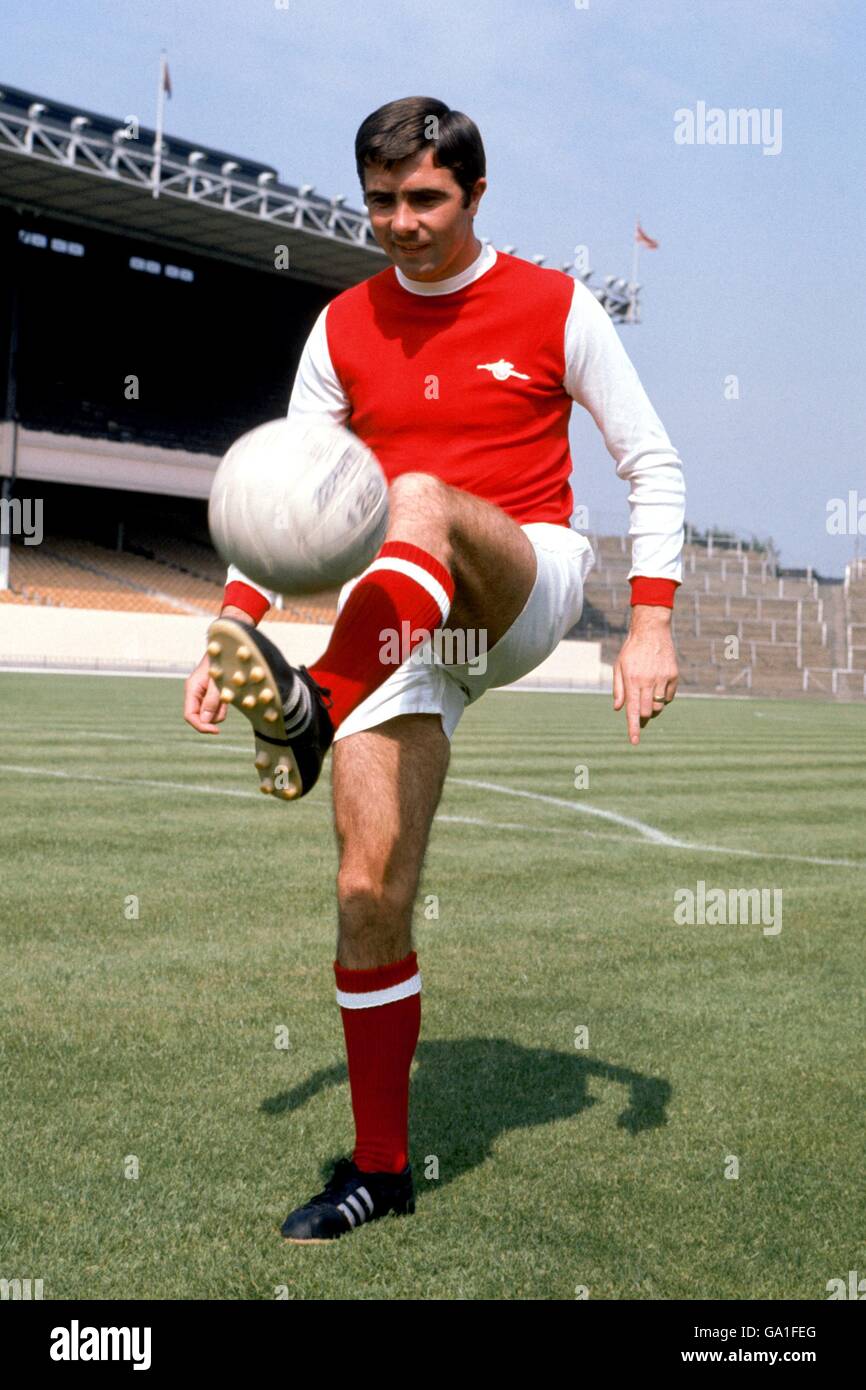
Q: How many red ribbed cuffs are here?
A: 2